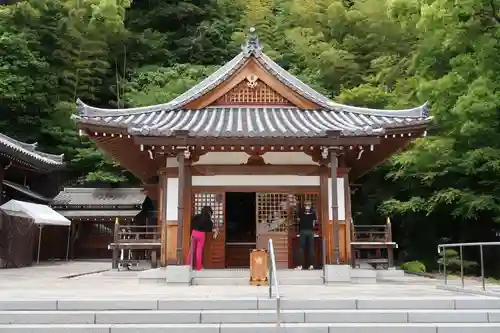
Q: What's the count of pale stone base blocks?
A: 2